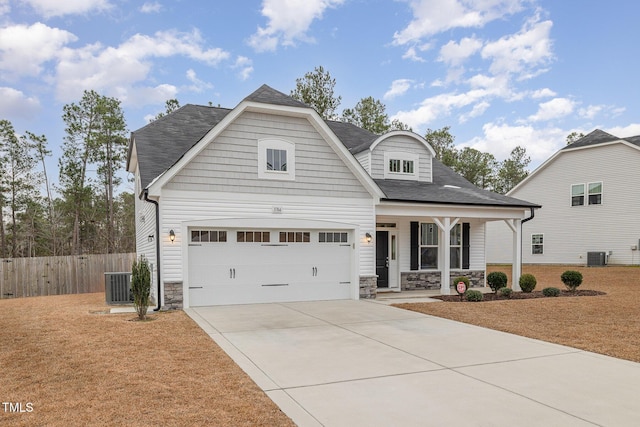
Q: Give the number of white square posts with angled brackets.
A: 2